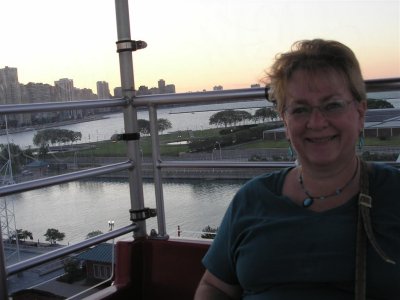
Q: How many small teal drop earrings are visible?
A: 2